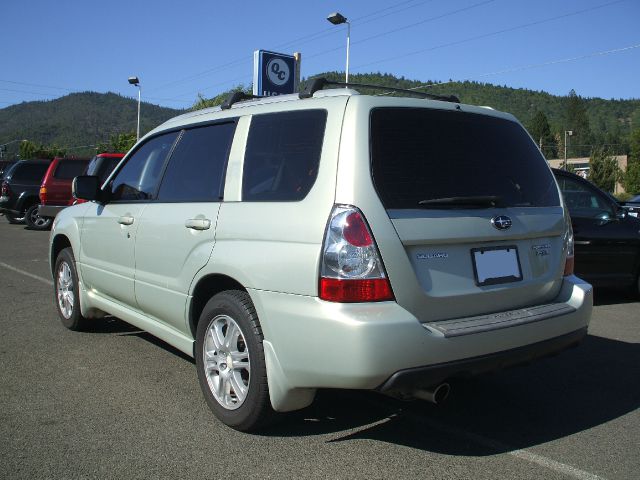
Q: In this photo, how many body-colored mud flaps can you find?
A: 2